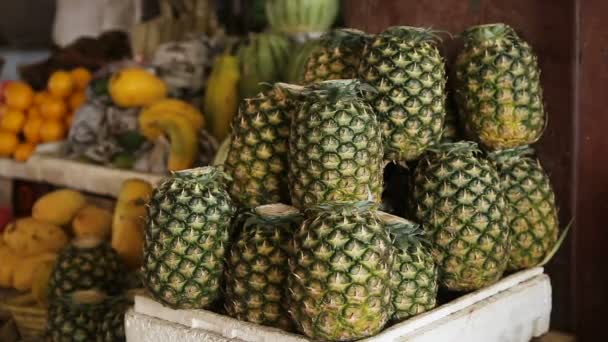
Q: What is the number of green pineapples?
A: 13